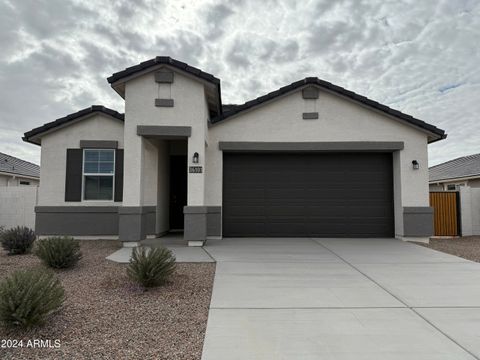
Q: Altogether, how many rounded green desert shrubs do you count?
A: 4